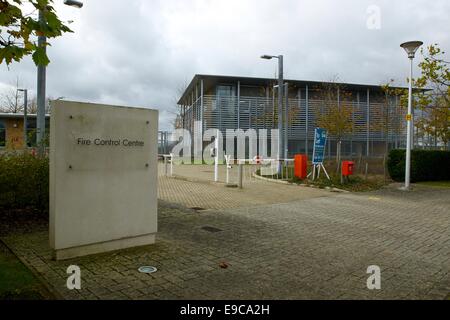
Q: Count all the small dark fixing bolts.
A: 4